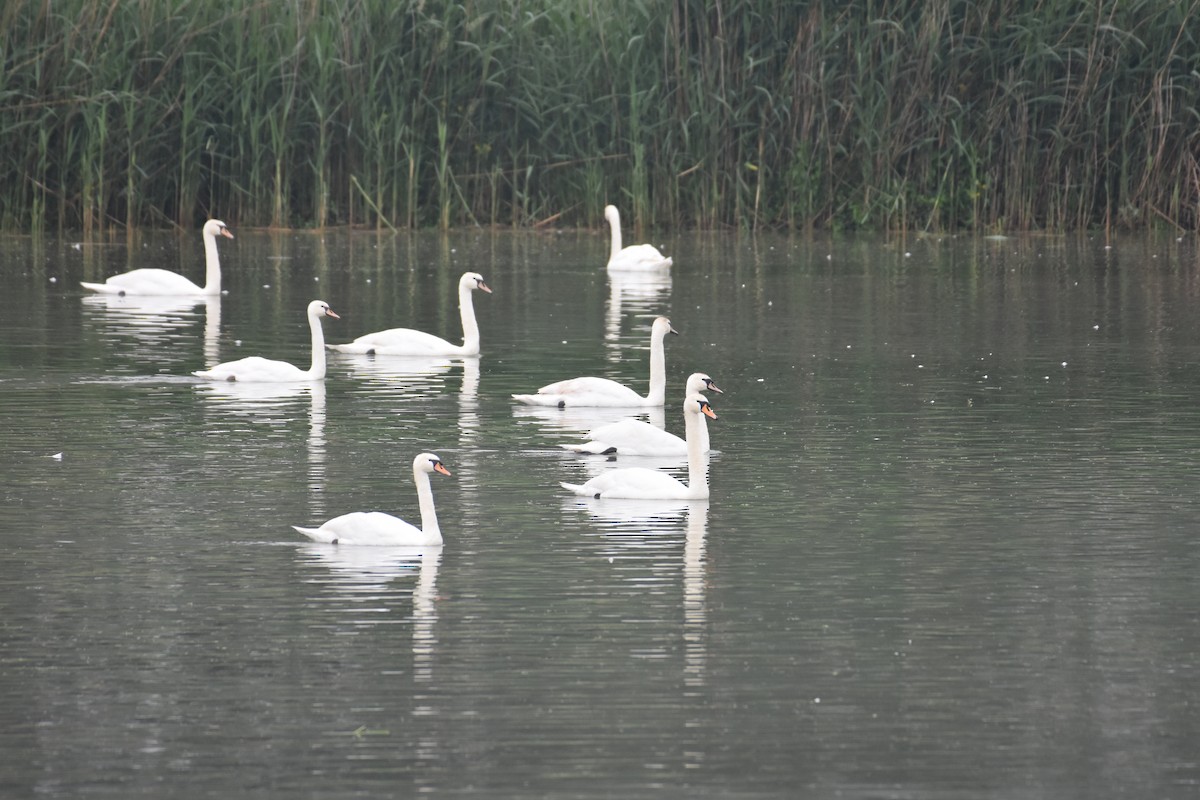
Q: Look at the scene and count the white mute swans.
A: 8